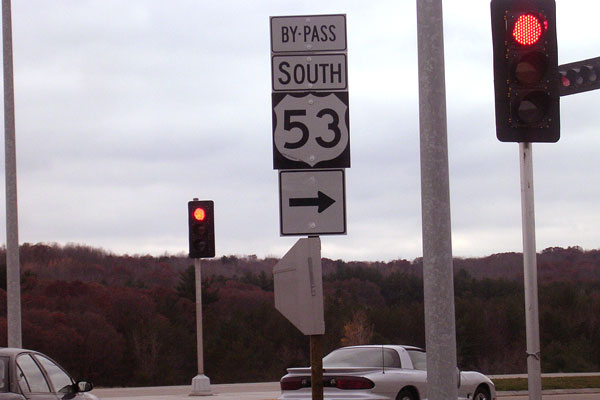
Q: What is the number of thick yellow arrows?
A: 0